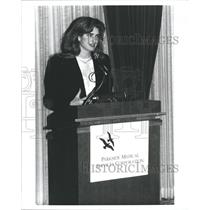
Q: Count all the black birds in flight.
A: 2